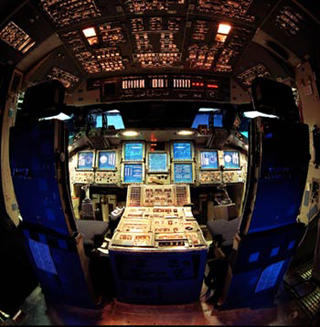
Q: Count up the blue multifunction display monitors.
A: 9